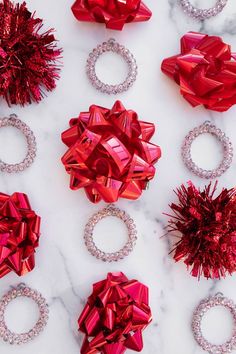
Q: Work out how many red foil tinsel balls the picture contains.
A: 2